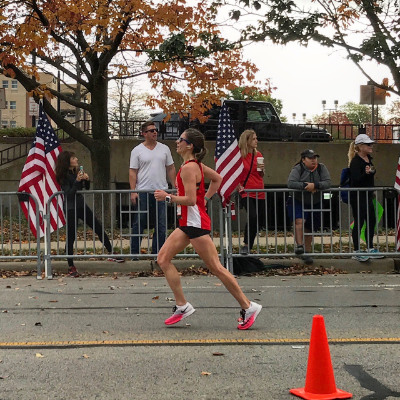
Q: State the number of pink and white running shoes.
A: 2